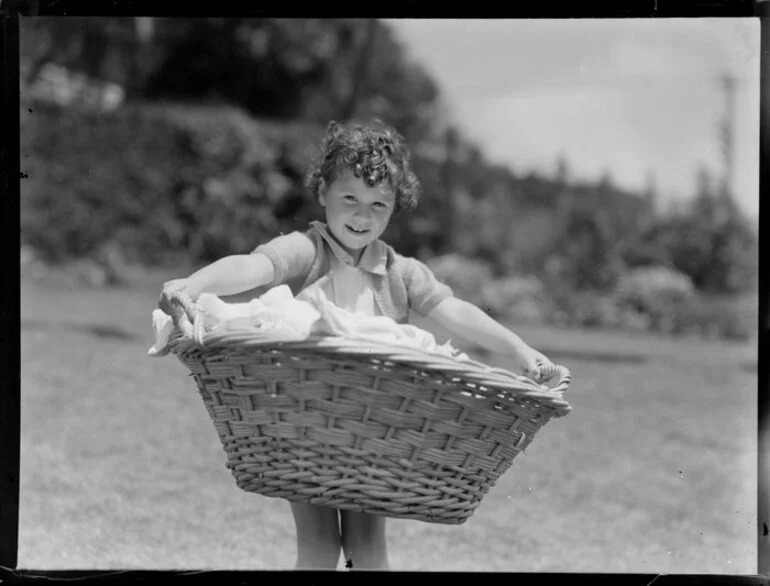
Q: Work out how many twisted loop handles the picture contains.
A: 2